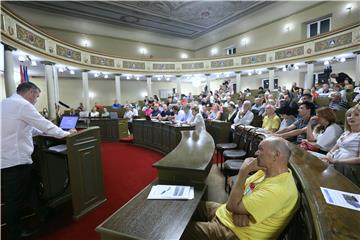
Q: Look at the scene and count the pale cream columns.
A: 11